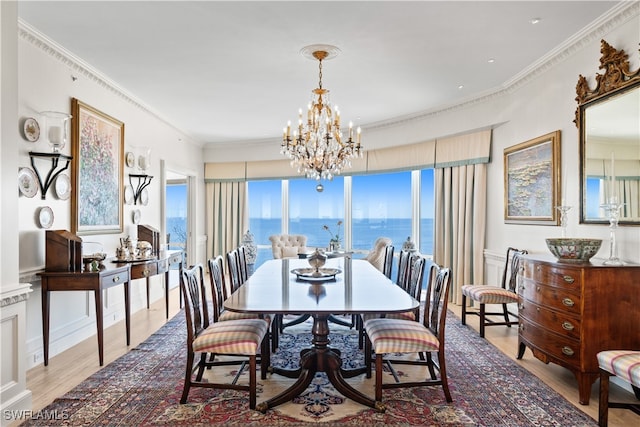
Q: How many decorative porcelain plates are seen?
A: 8